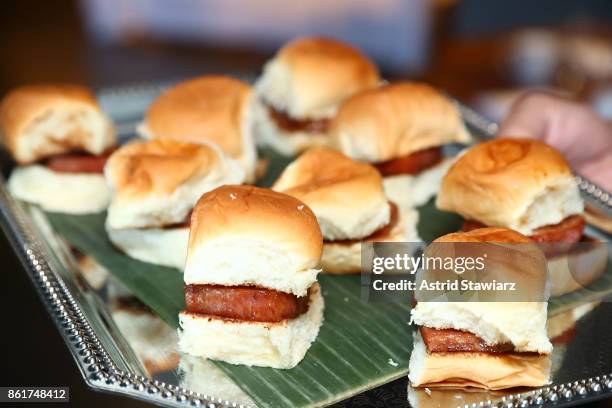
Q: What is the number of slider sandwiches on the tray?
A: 9